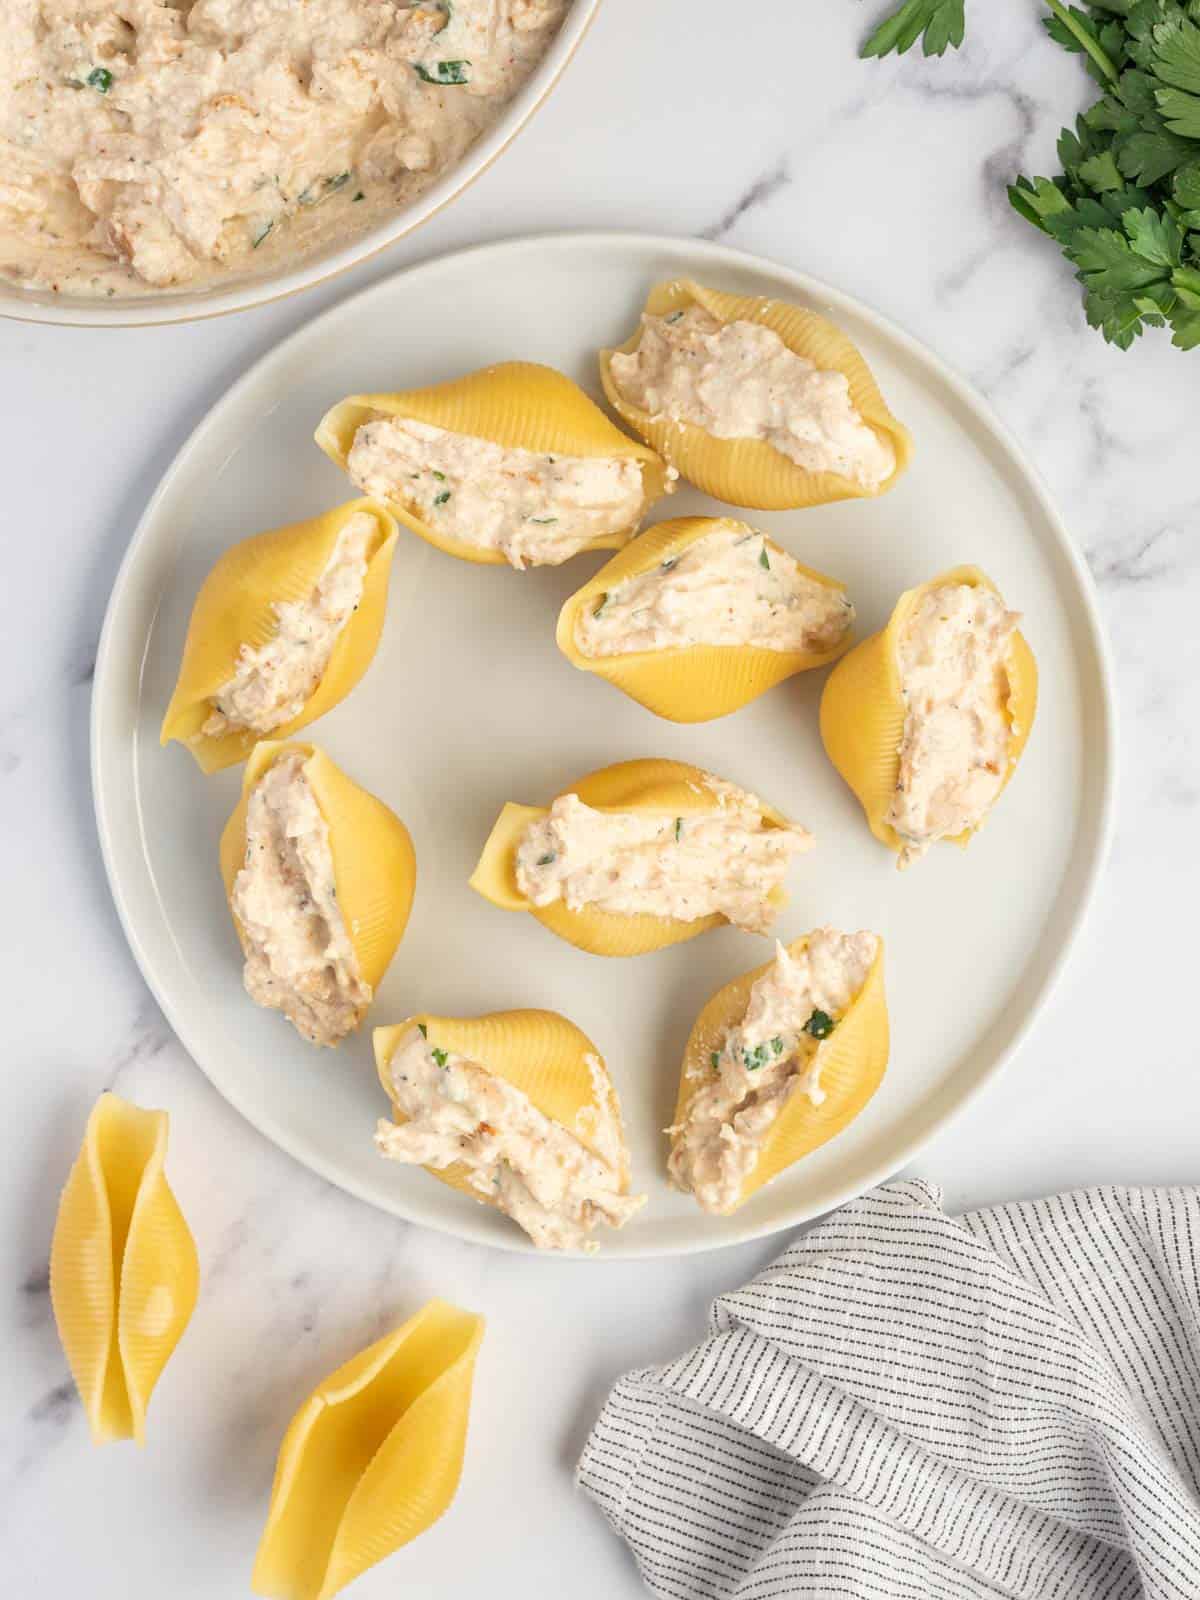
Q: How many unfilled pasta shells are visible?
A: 2